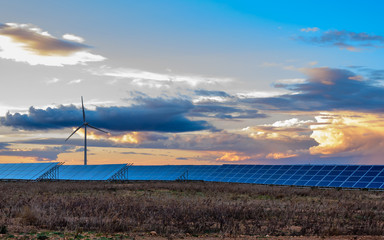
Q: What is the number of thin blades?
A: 3